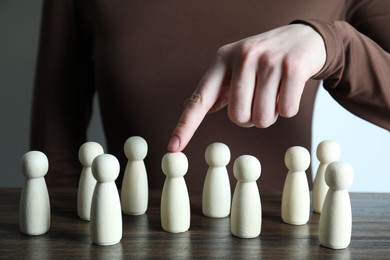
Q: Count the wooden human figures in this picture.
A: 10